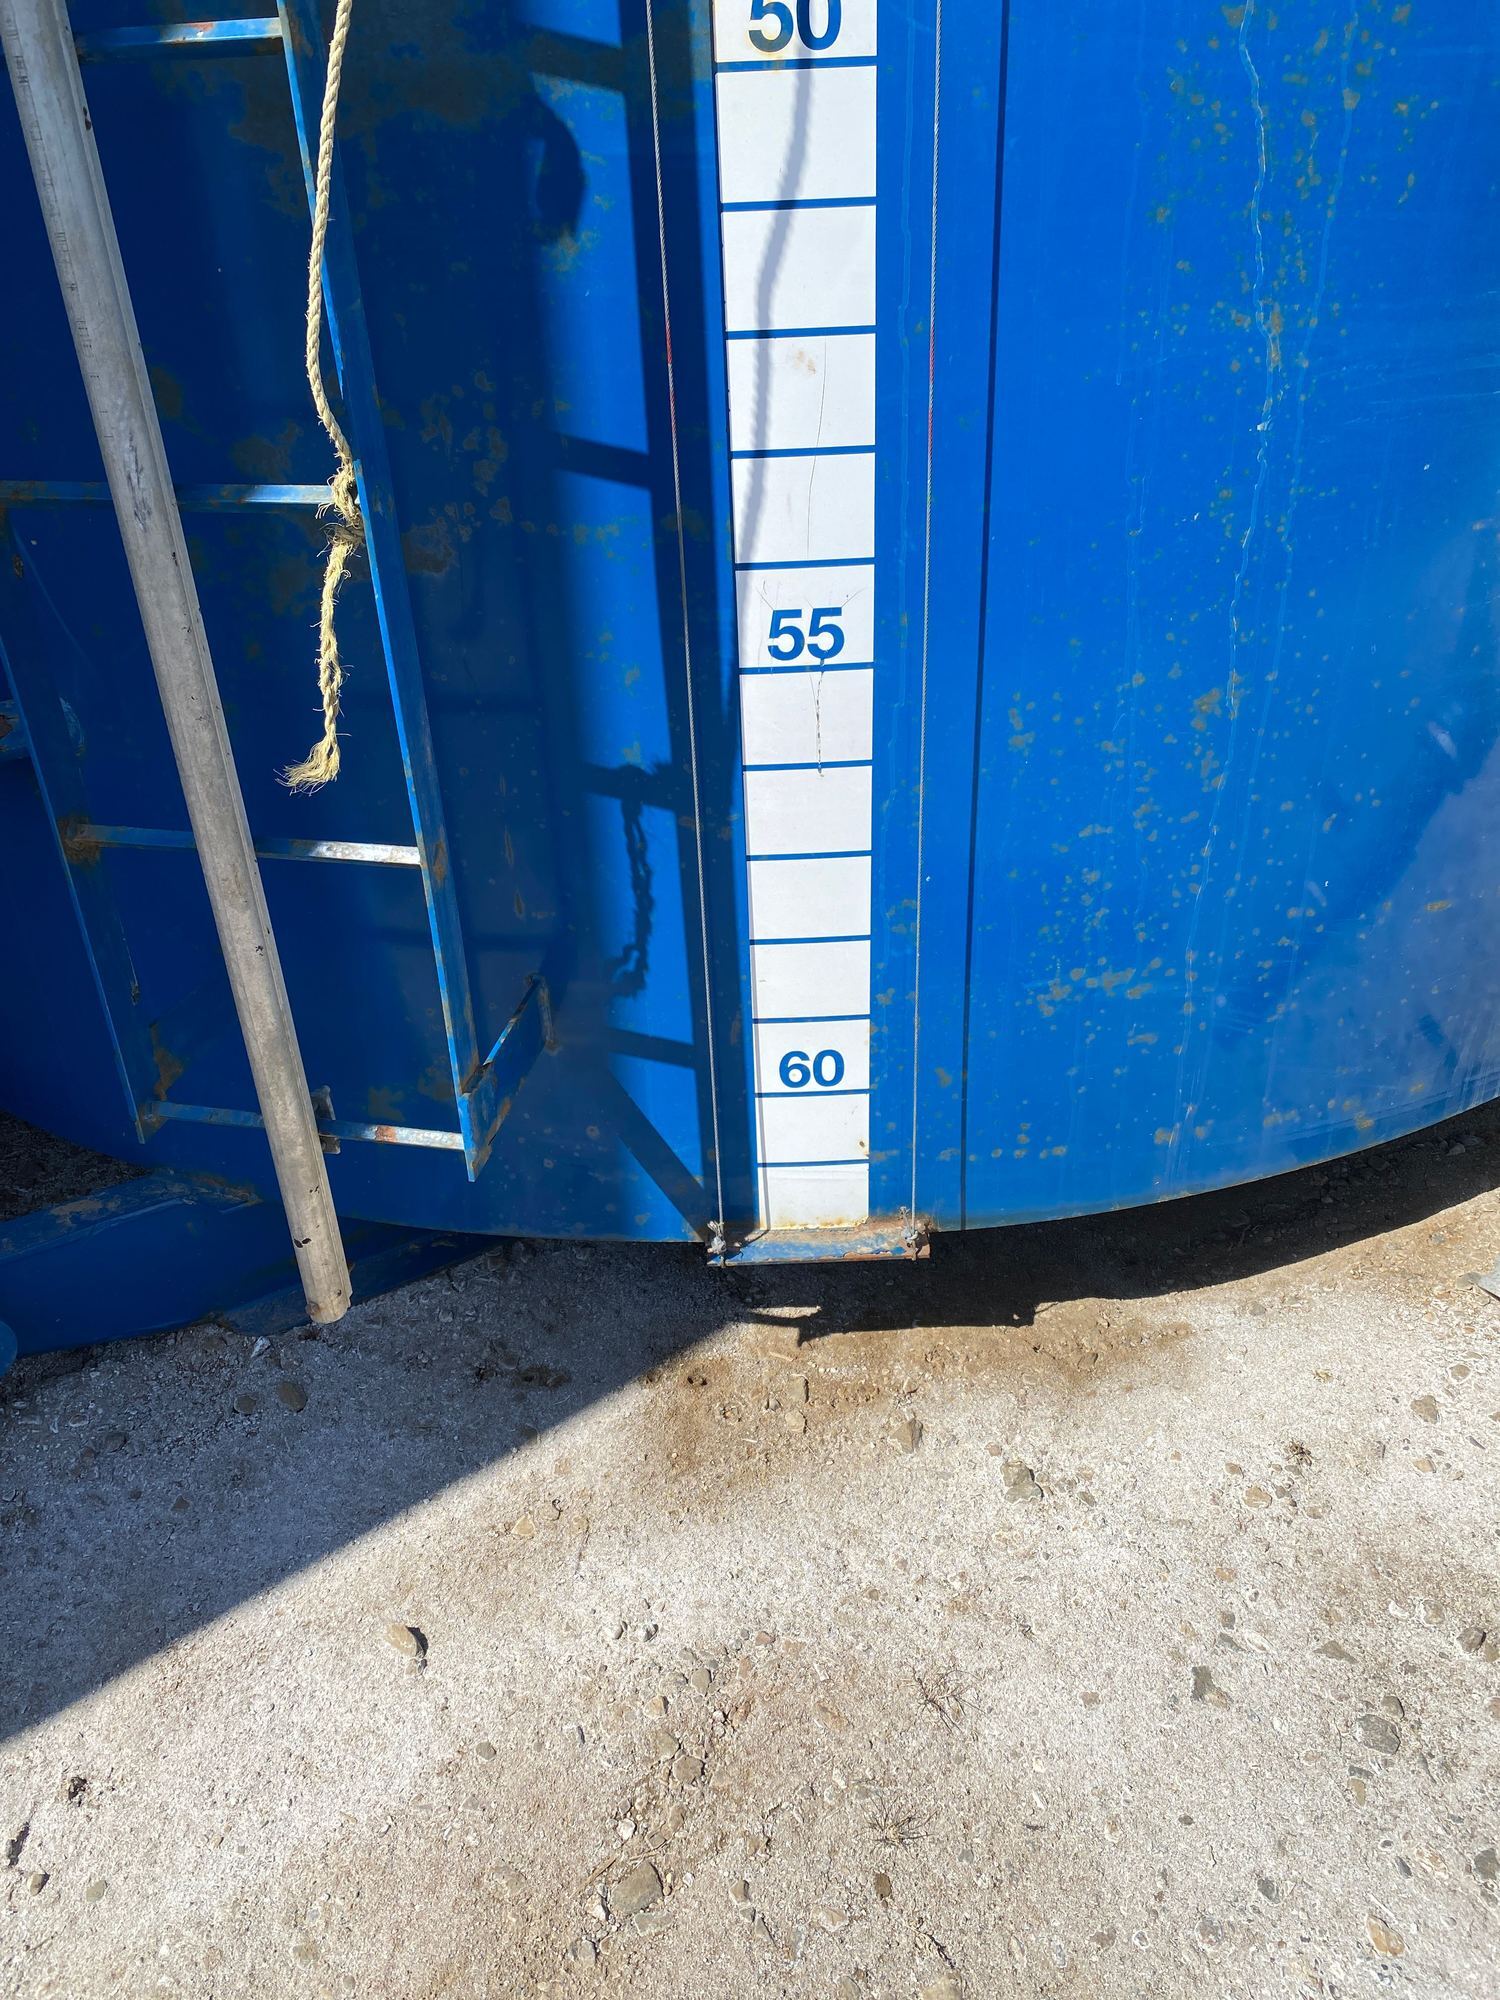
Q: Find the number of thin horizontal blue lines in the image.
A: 12